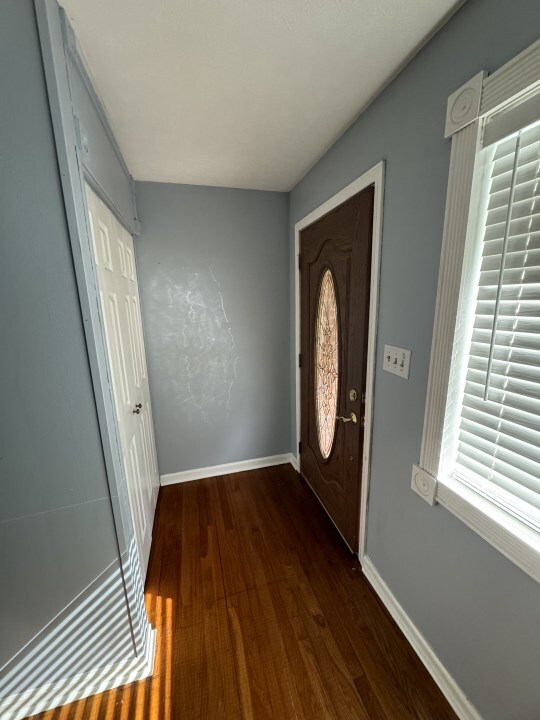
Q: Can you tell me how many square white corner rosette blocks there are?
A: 2